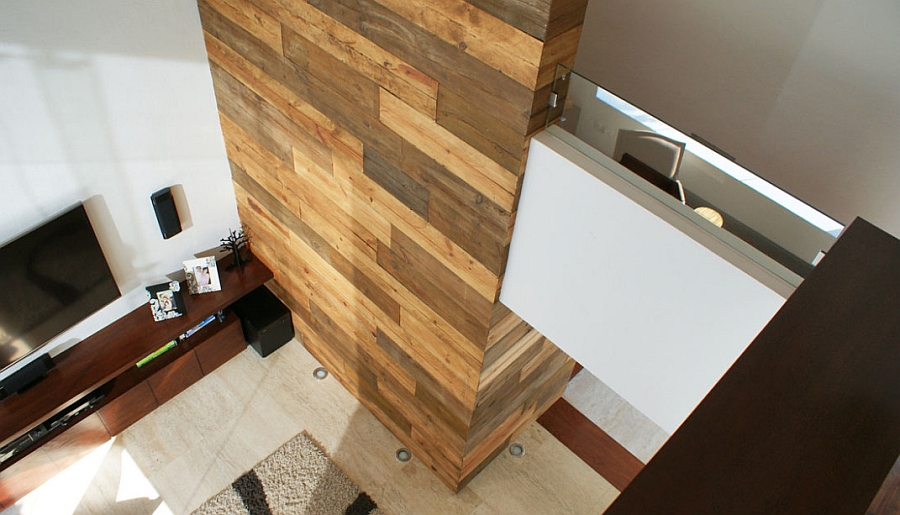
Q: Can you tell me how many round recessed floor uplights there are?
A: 3